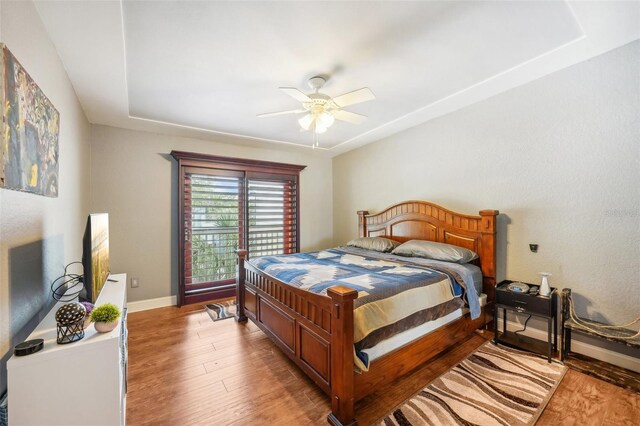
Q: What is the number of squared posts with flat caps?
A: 4